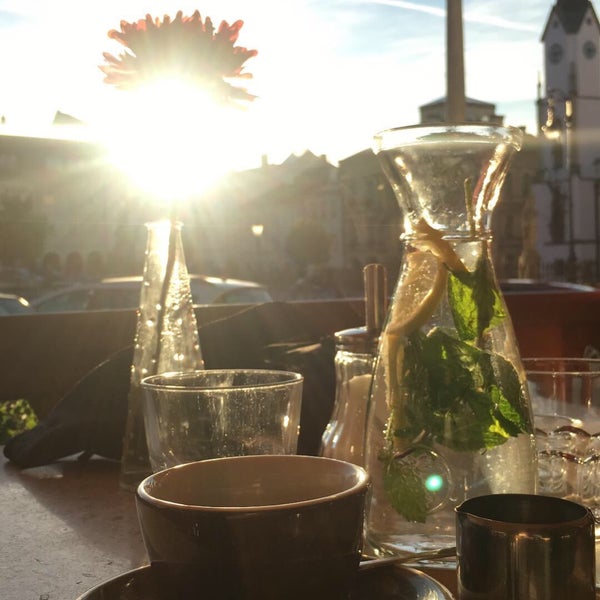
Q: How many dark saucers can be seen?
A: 1